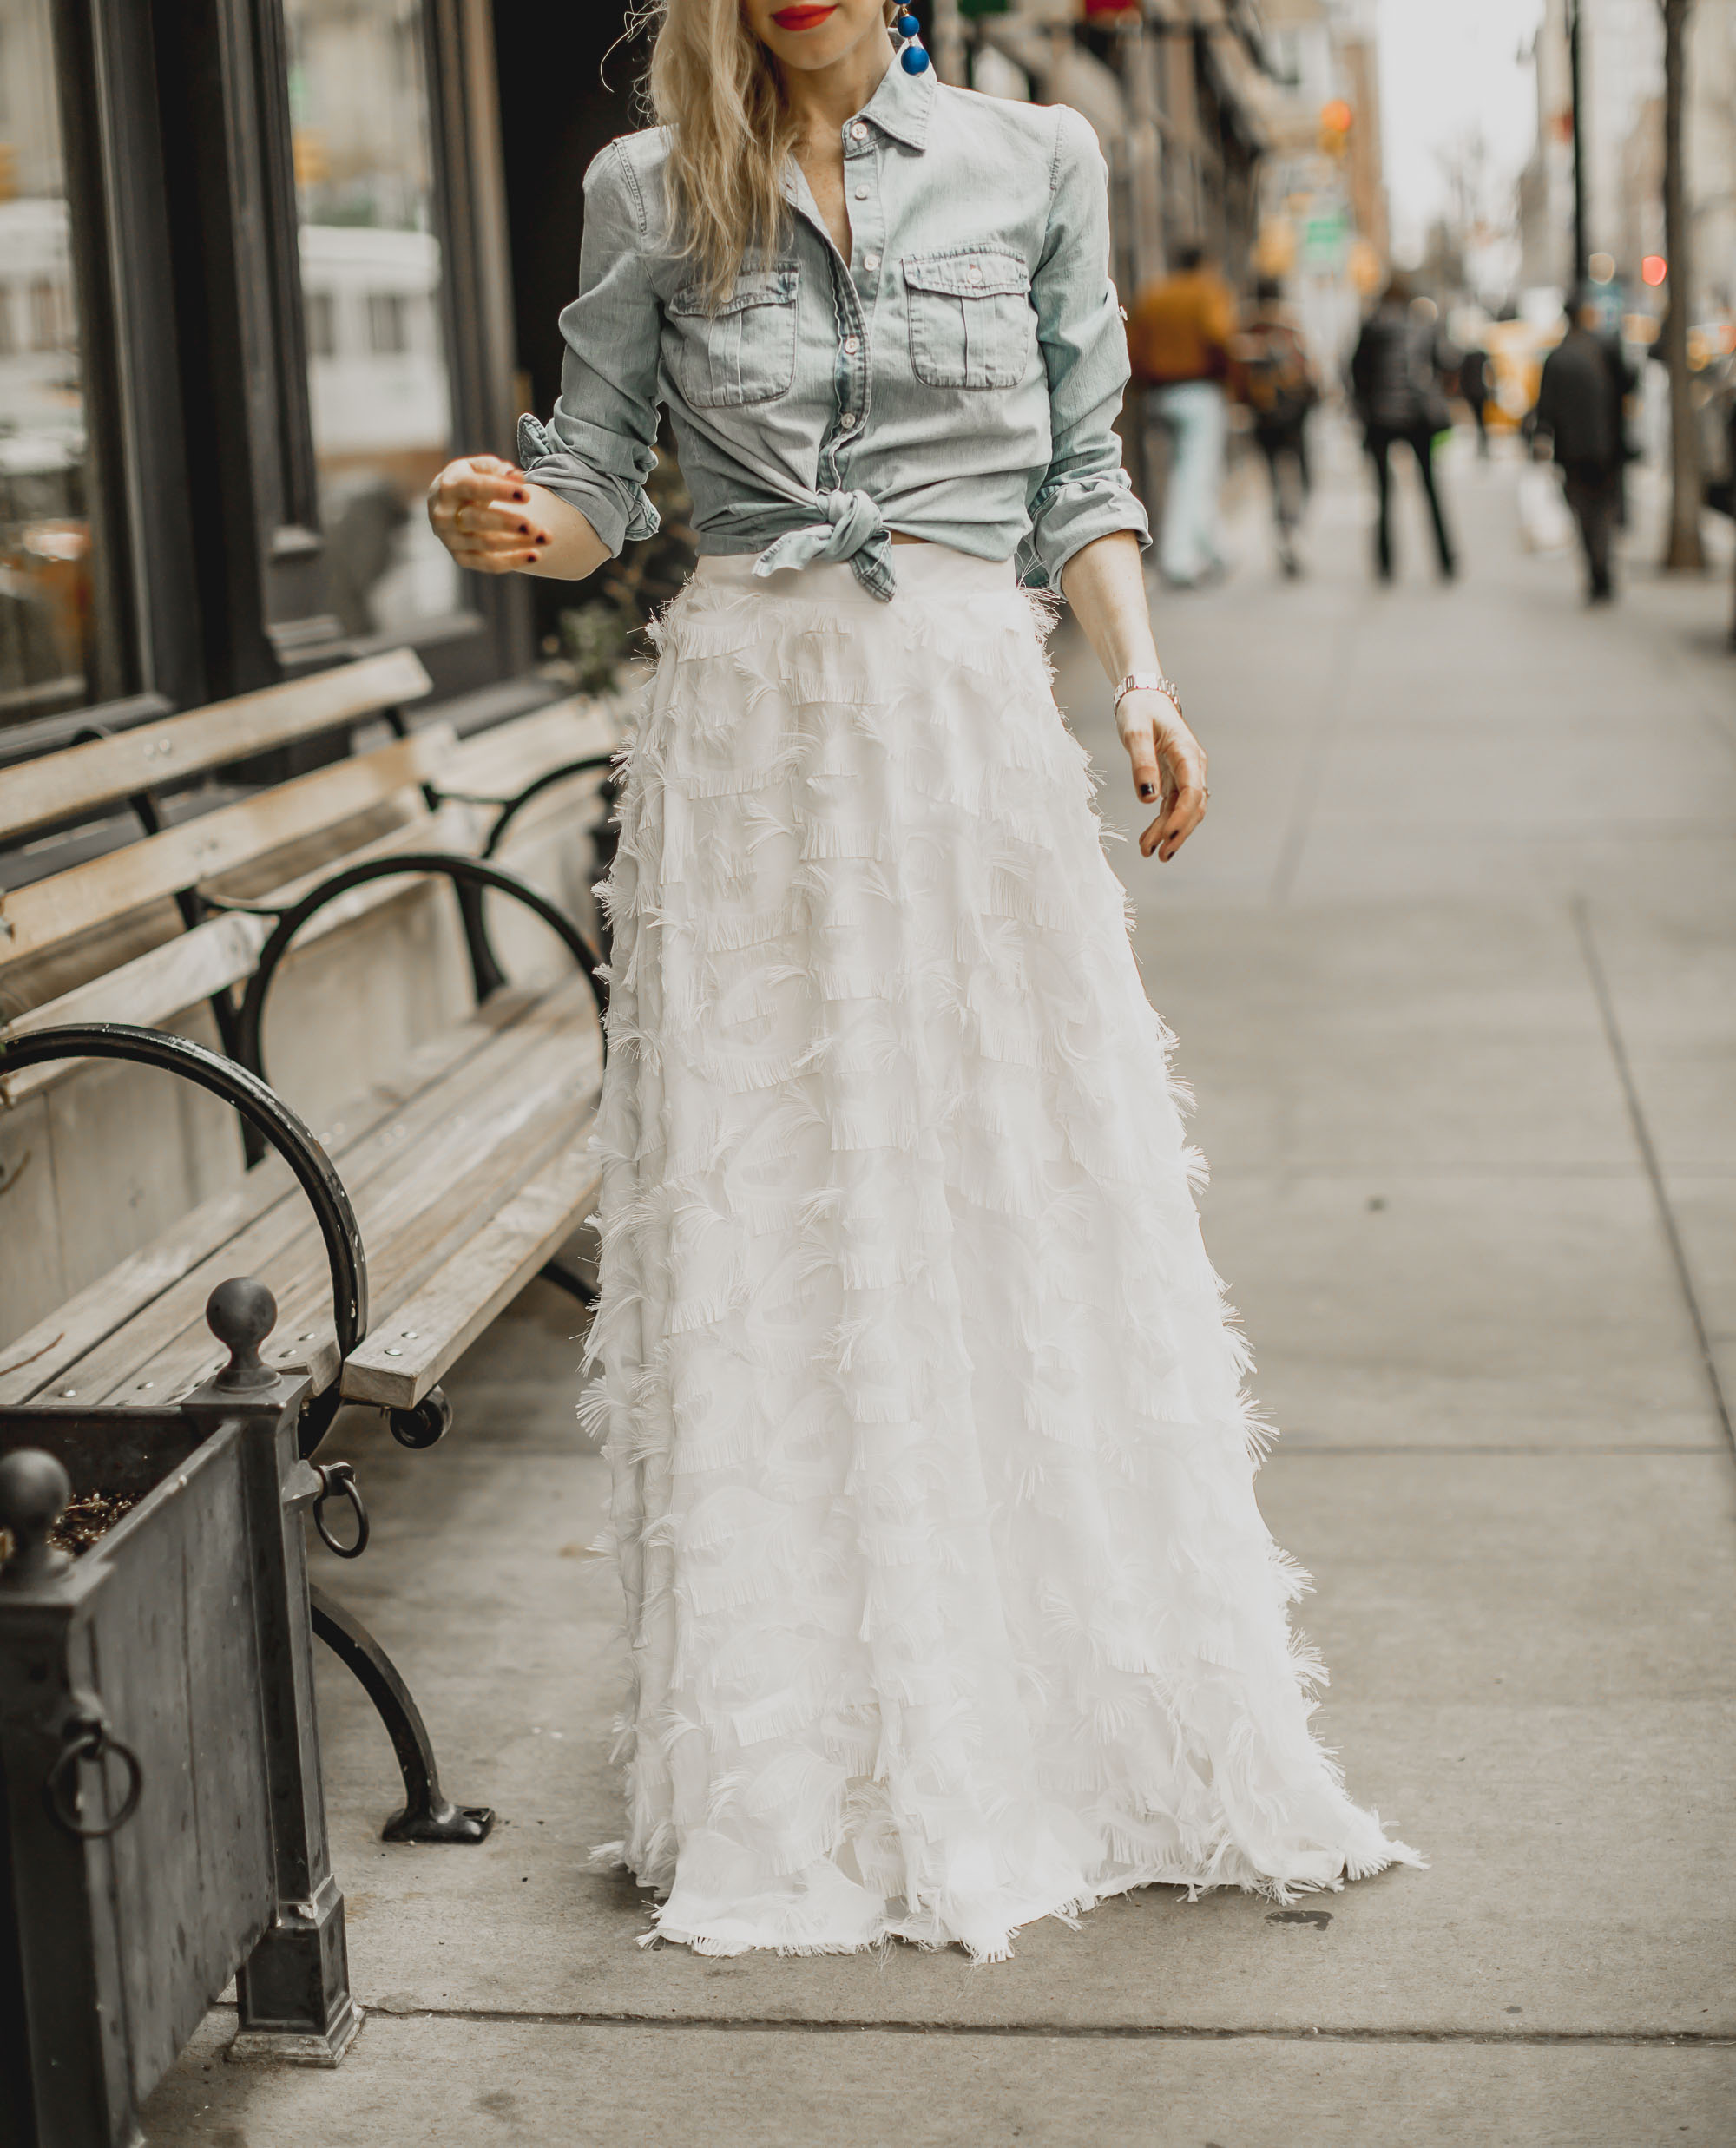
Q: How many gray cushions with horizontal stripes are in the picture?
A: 0